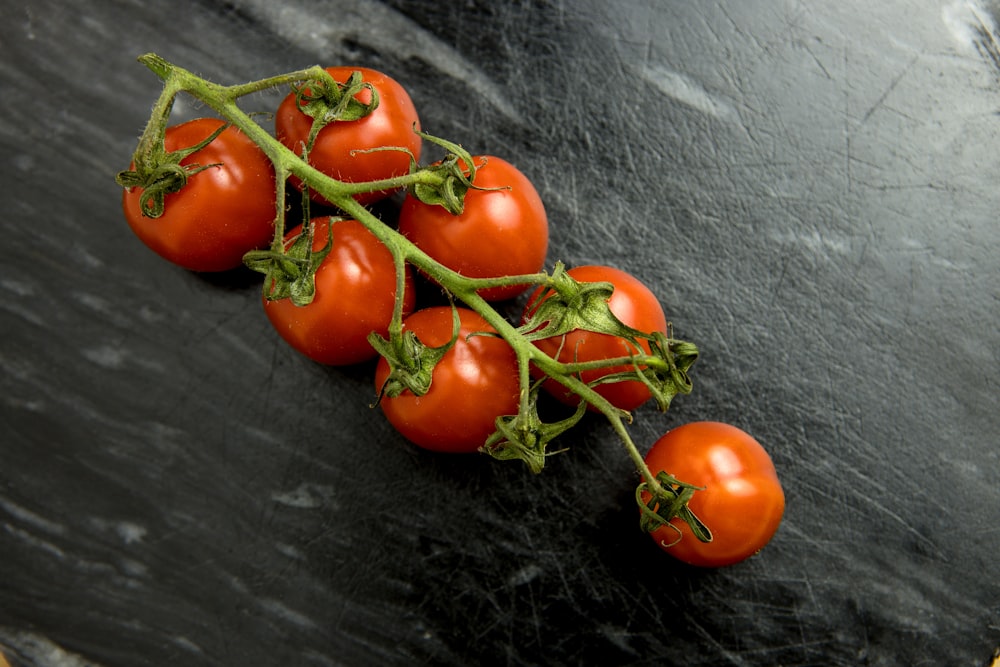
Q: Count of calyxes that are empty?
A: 2